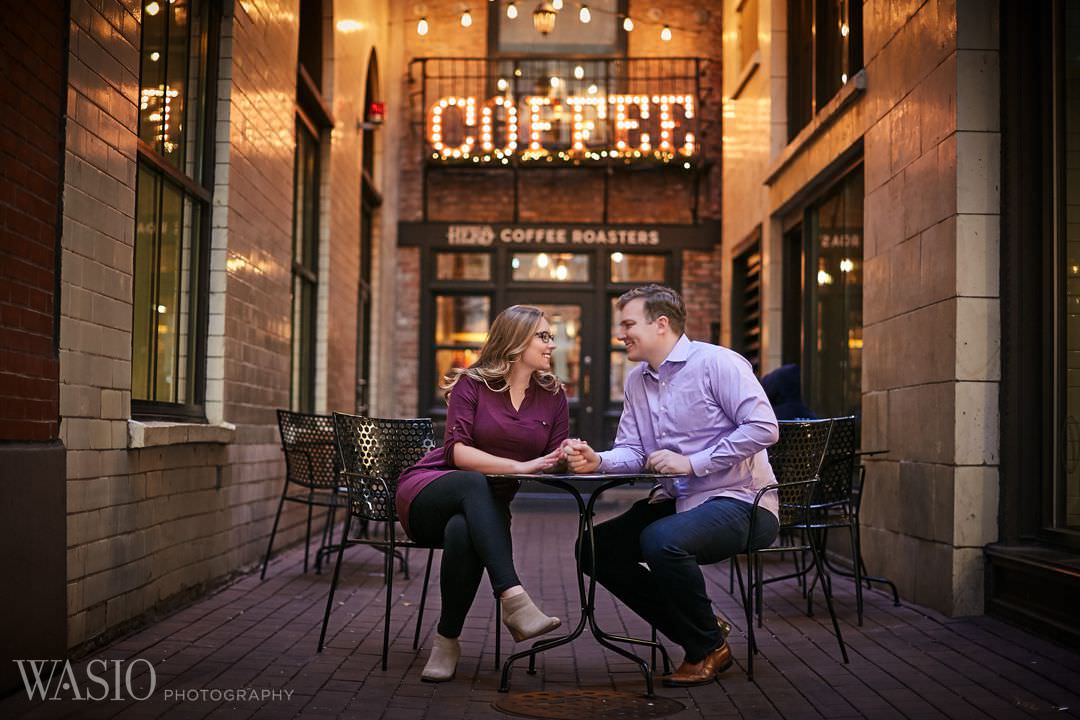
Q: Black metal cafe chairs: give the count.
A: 4